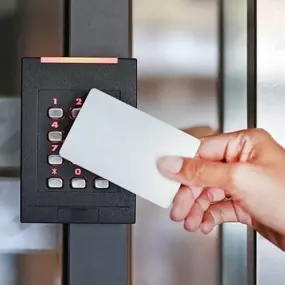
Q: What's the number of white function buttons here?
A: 7